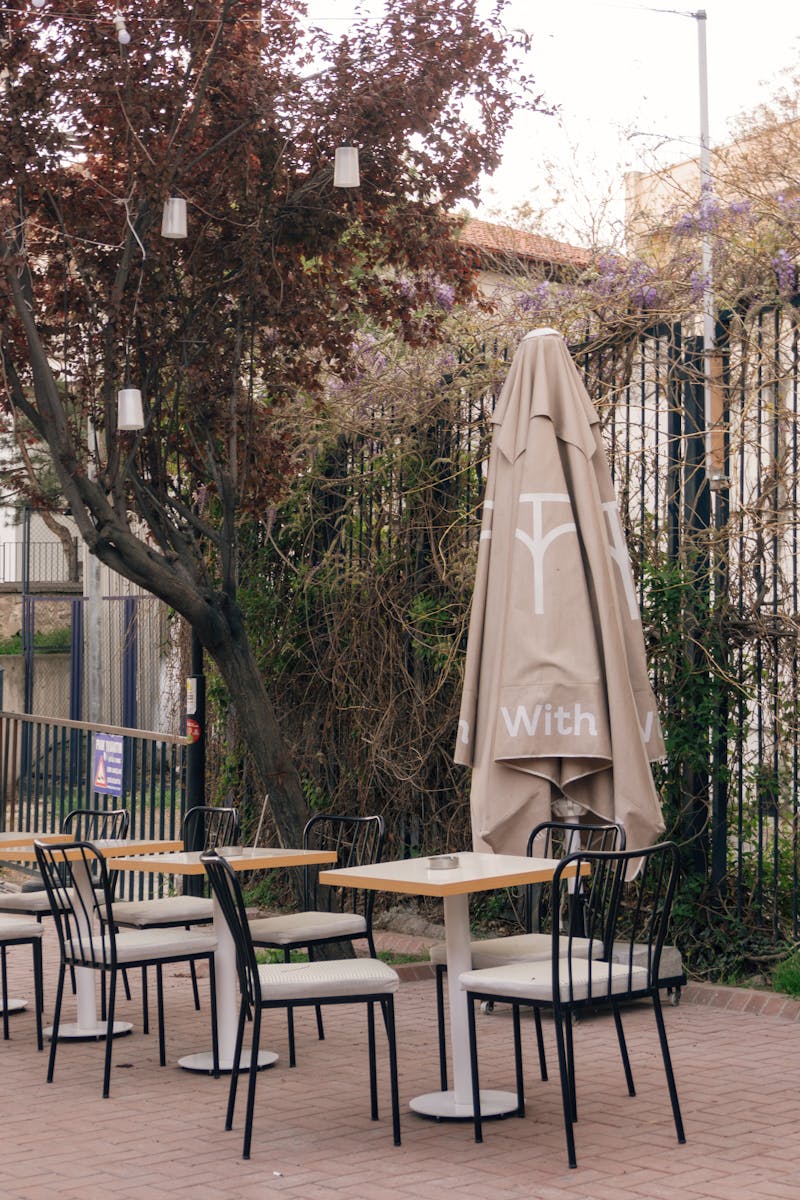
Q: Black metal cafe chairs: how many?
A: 8